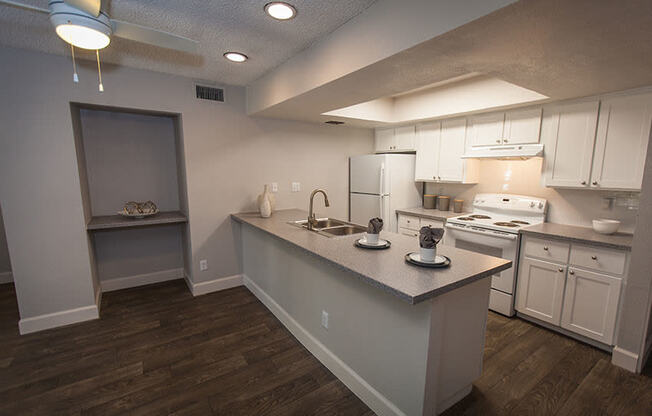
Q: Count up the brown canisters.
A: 3